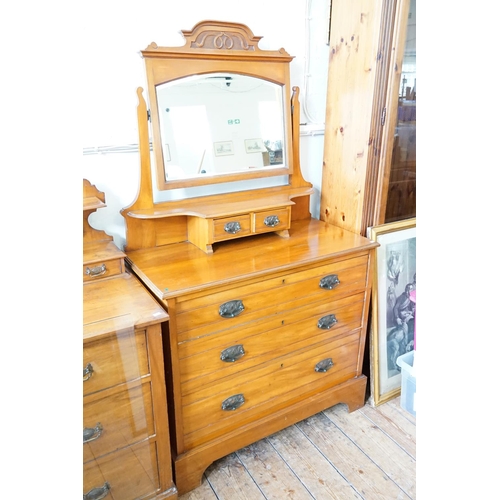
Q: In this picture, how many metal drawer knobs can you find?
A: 12